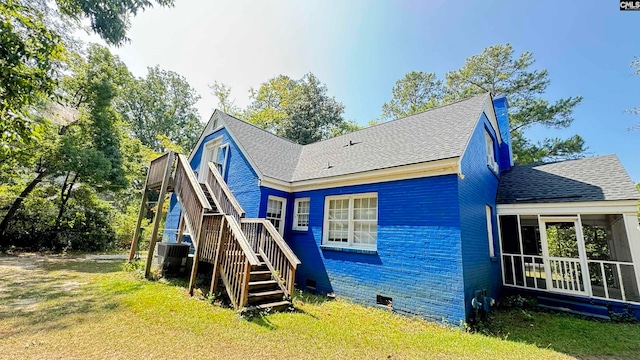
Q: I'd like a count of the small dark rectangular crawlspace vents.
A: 2